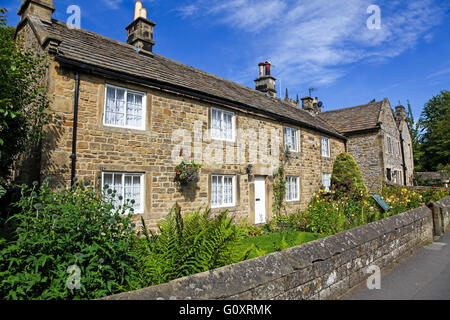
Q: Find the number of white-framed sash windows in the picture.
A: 8